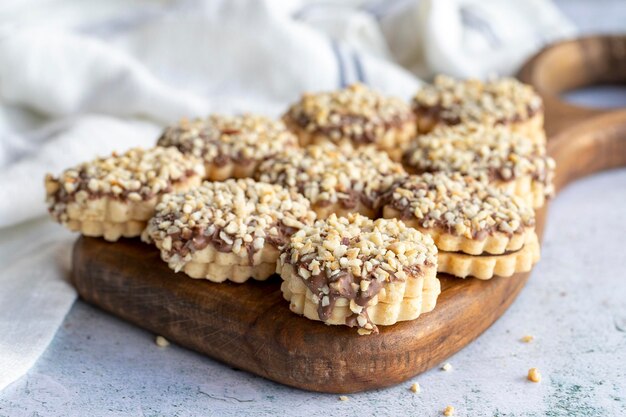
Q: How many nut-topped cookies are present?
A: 9